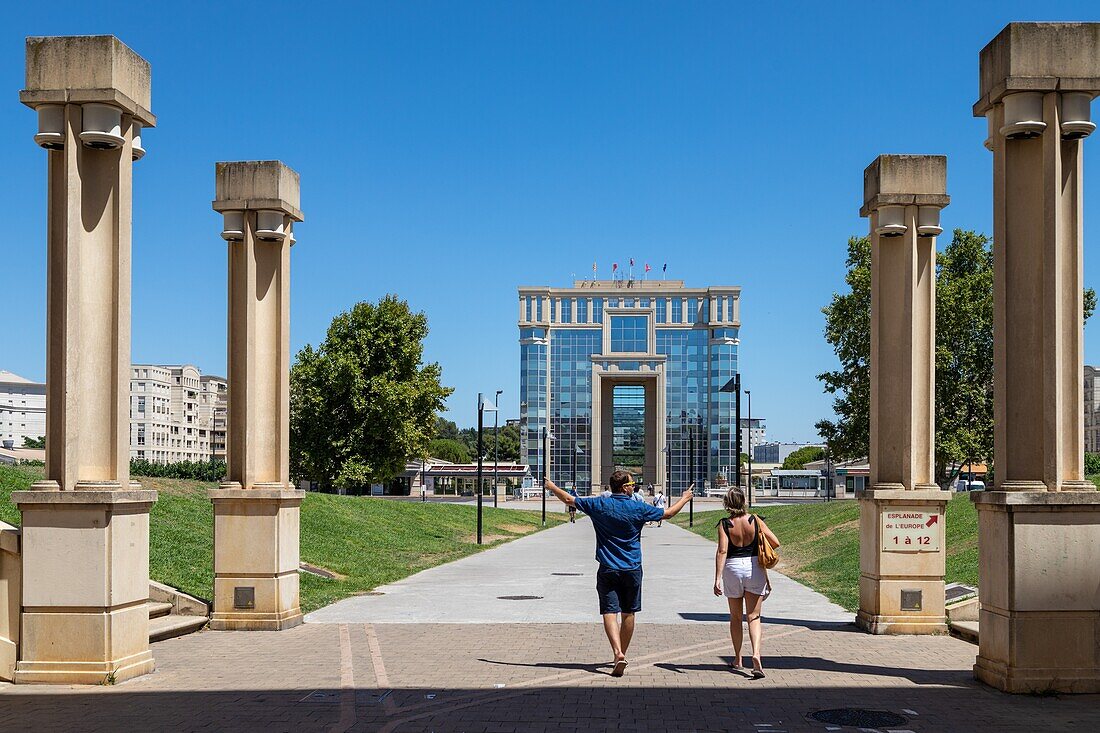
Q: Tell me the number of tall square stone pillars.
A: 4